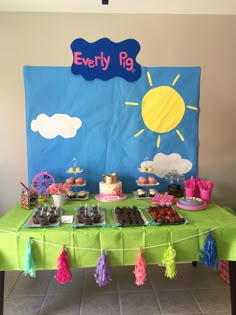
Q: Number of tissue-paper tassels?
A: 6